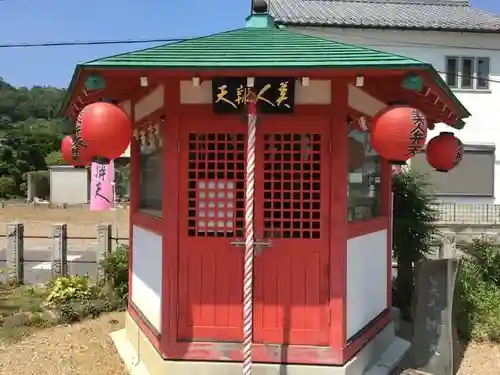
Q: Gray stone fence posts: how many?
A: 3